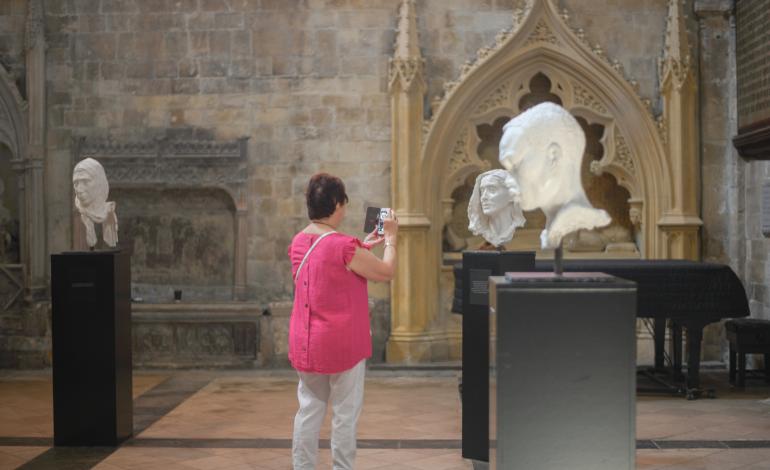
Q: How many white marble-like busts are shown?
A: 3